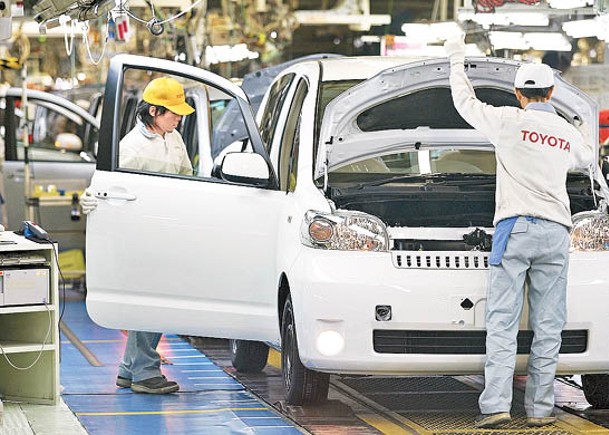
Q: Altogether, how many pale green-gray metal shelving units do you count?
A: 1